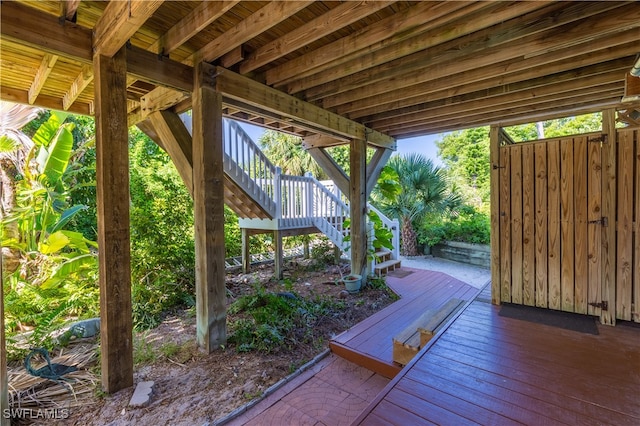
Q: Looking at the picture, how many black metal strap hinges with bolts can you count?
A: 3